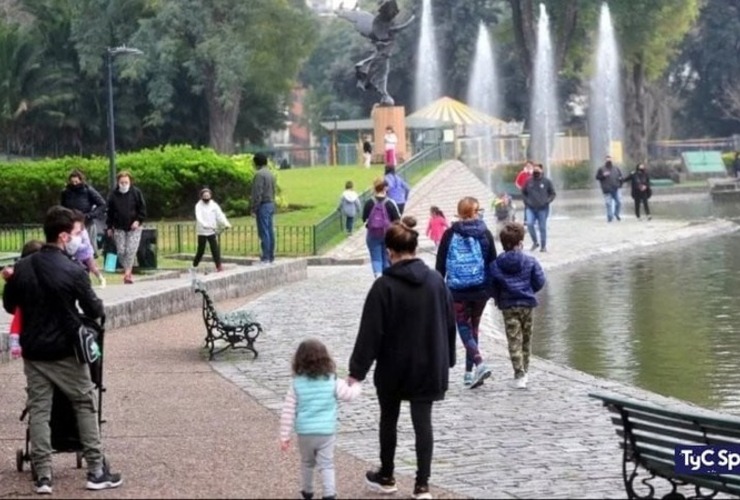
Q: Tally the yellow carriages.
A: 0